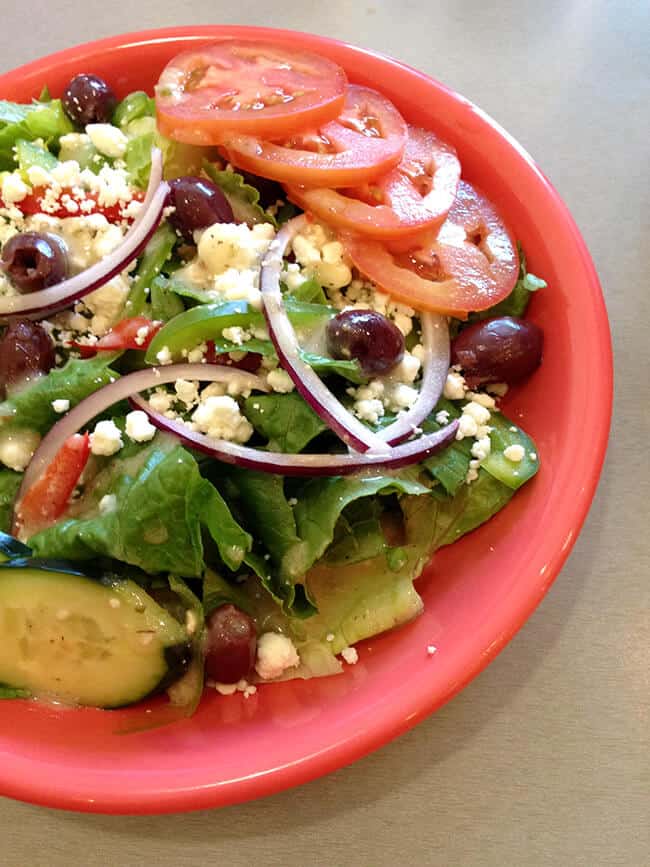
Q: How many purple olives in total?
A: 7